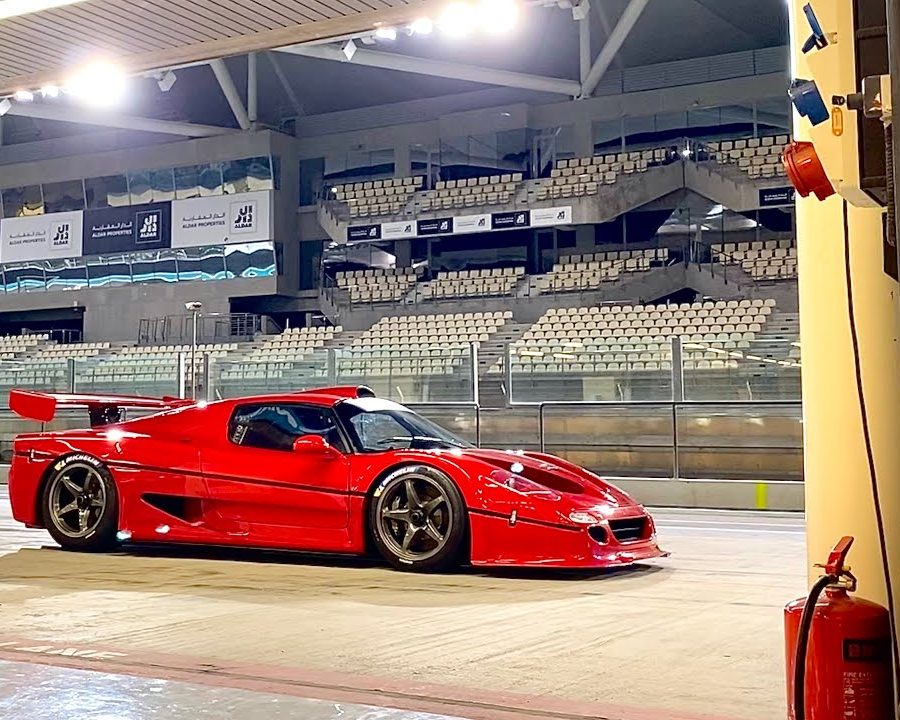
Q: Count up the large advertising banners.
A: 3